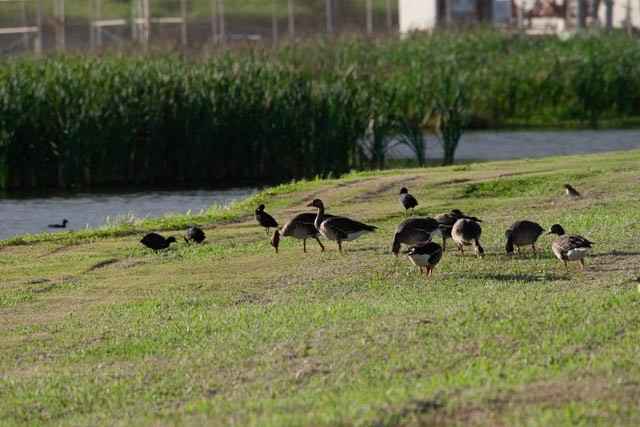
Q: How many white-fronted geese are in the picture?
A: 8